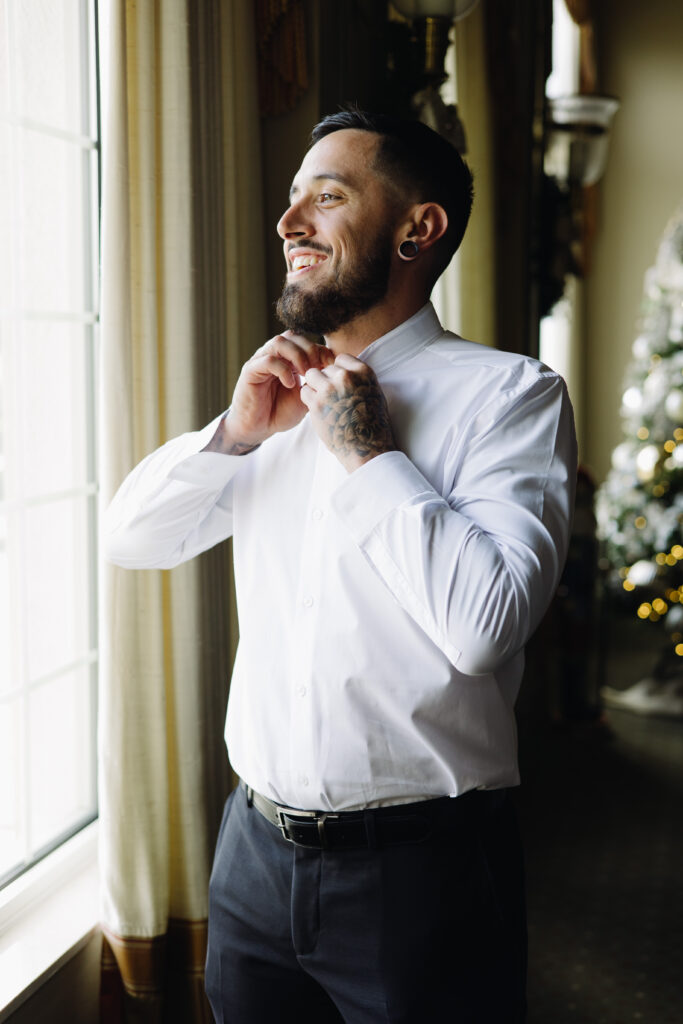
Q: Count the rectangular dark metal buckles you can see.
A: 1